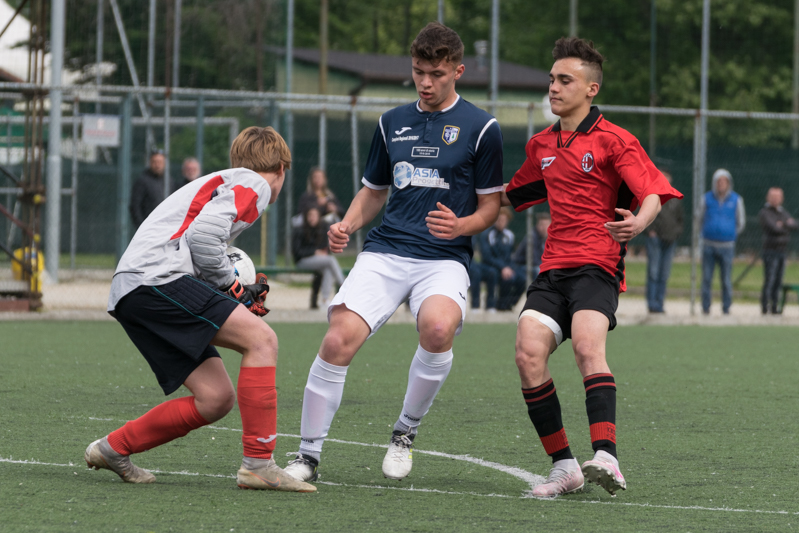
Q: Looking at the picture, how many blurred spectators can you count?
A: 9